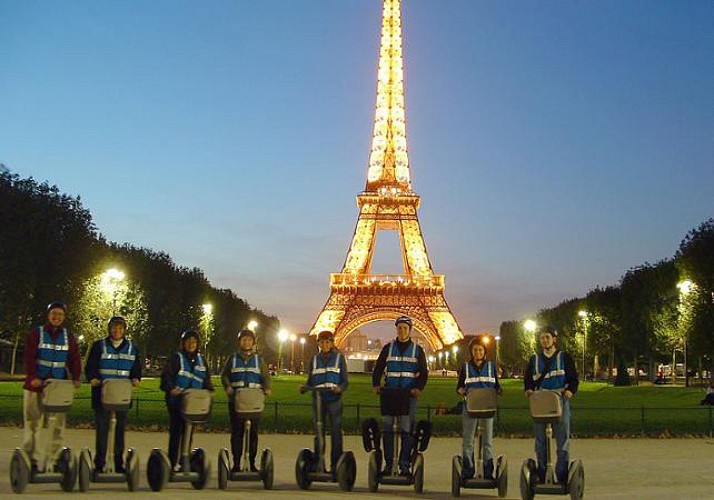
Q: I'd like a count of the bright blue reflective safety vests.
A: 8